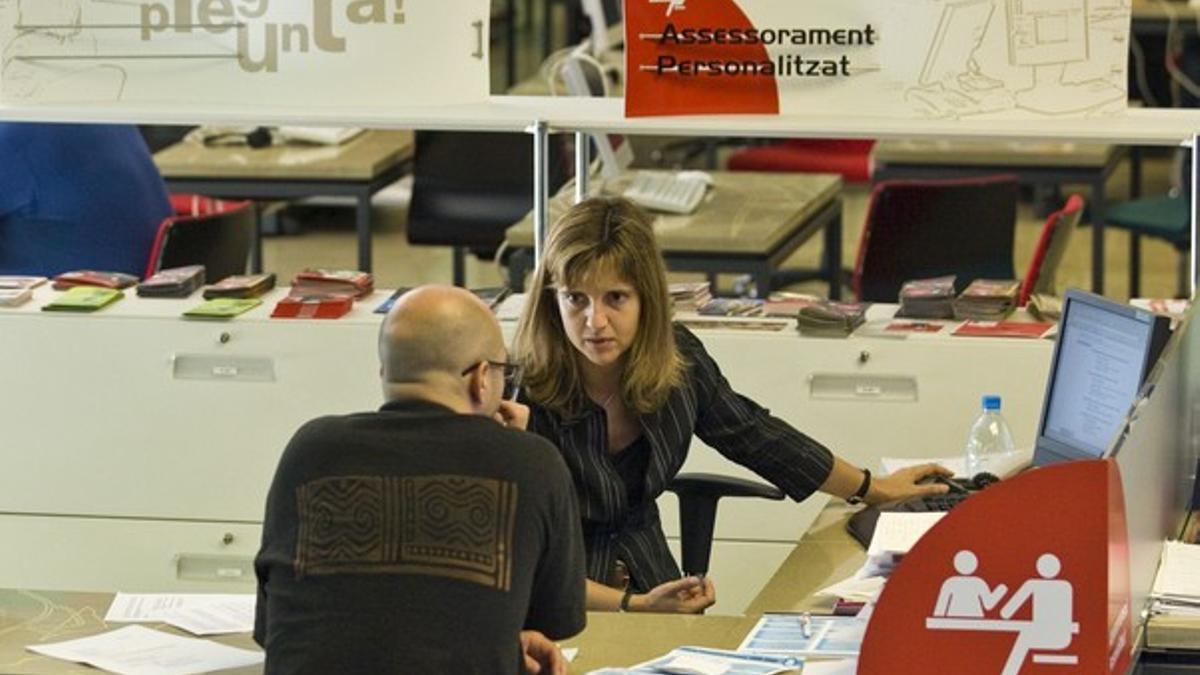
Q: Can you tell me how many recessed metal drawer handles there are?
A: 3